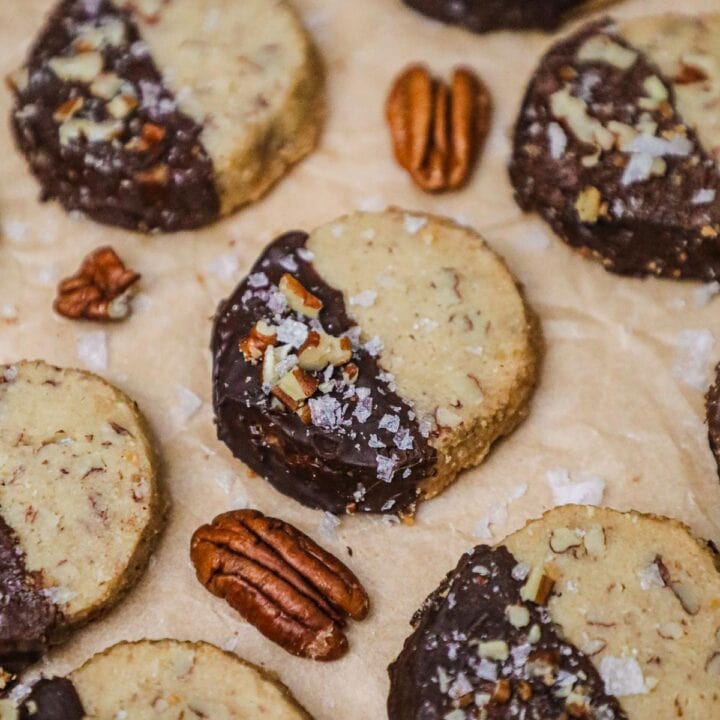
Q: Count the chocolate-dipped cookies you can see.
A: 8